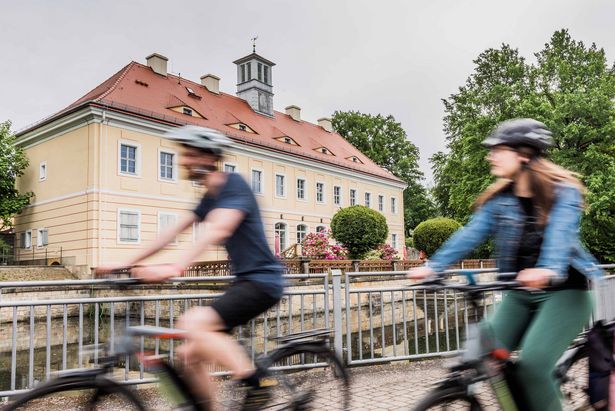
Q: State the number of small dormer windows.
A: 5